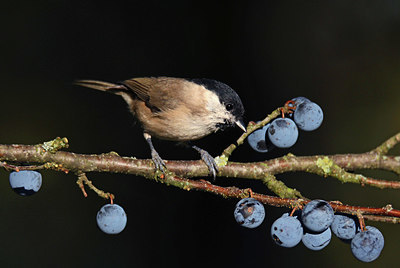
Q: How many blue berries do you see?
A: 12